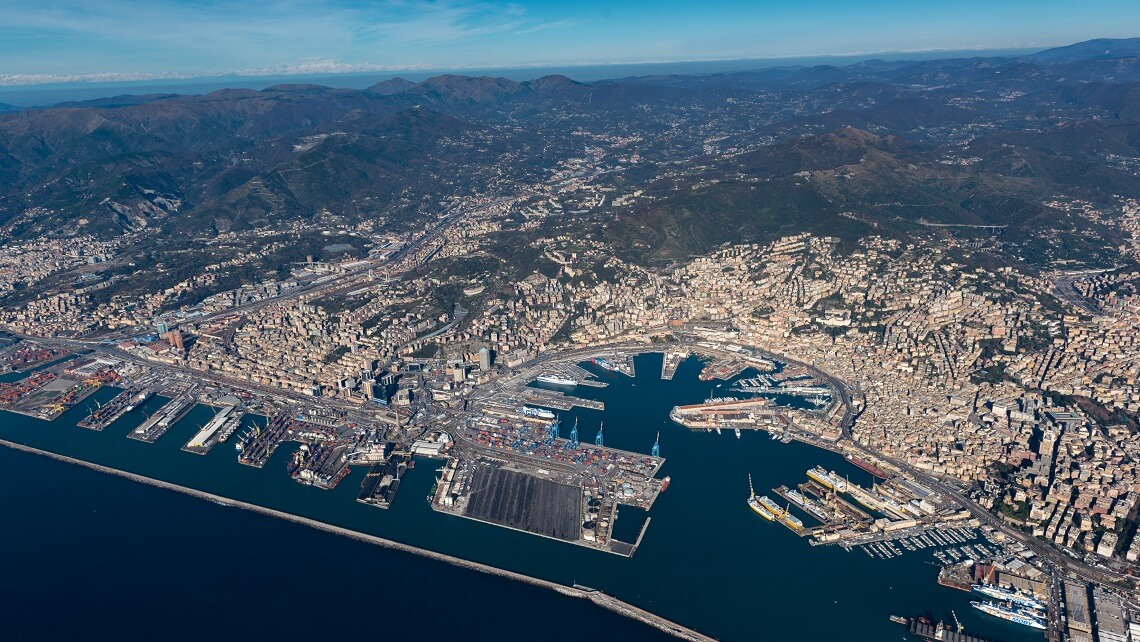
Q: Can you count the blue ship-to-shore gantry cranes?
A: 4